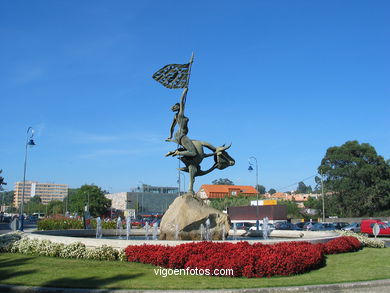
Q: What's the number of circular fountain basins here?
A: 1